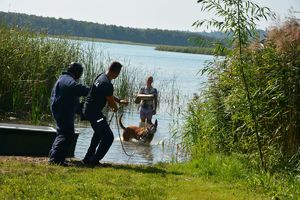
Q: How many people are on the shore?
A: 2